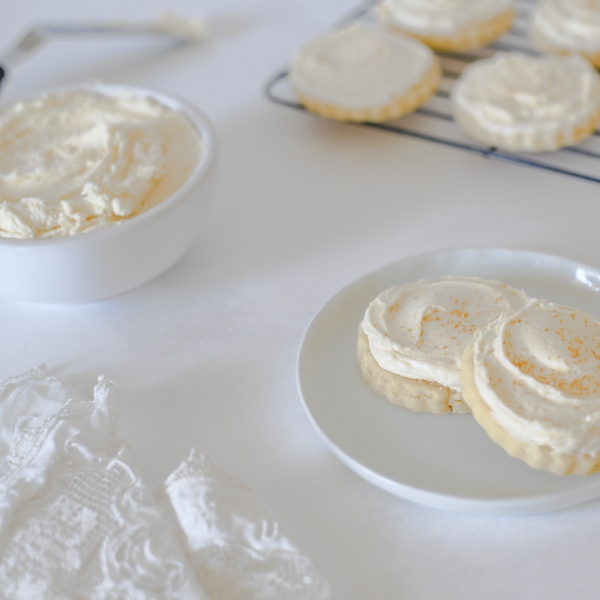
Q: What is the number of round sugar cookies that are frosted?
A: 6